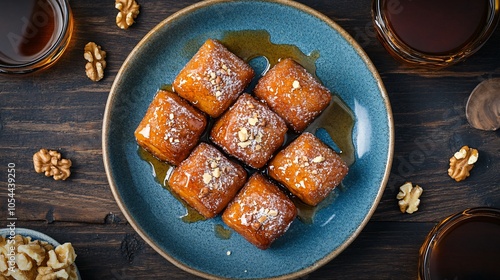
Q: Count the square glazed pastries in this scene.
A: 7